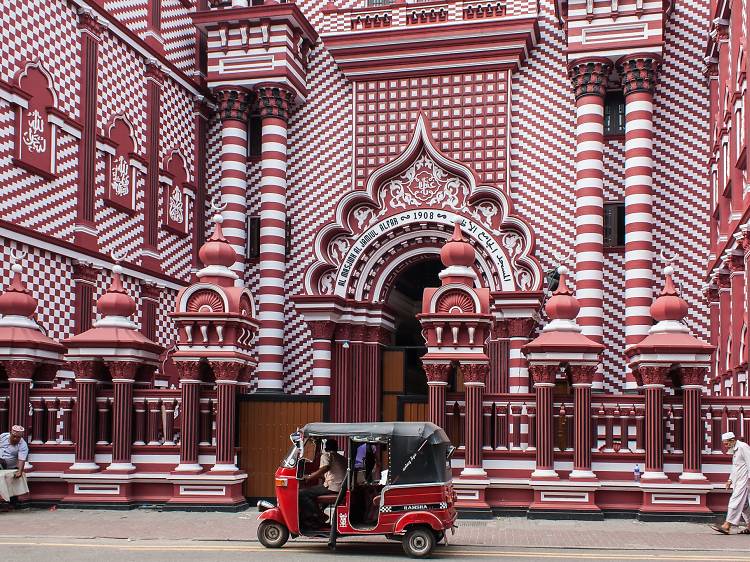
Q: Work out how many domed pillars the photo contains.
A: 6